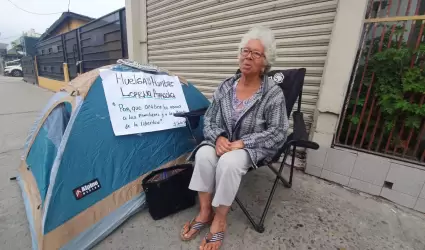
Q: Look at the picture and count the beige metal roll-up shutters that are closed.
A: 1